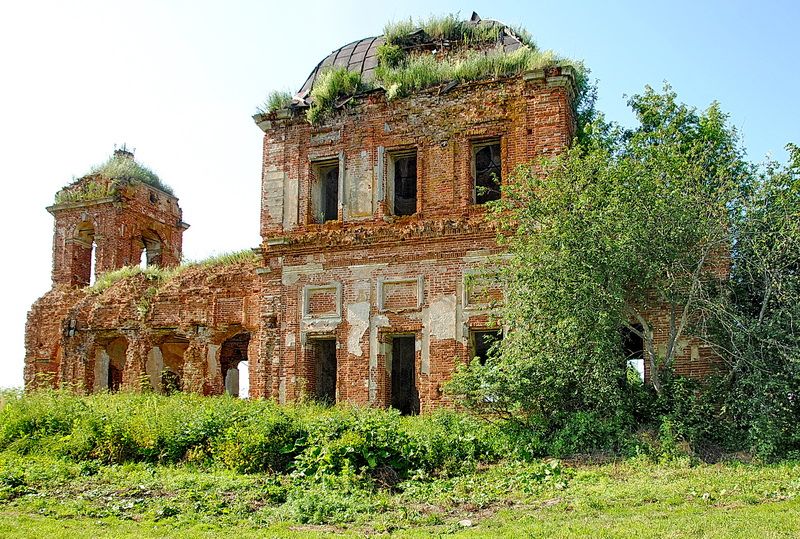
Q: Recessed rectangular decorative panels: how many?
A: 3